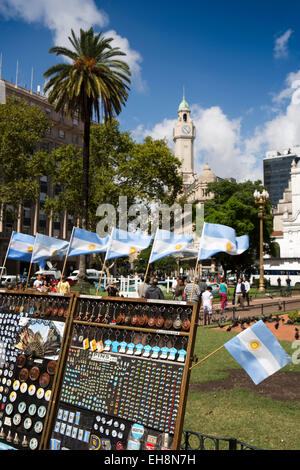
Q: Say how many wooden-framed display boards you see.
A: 2